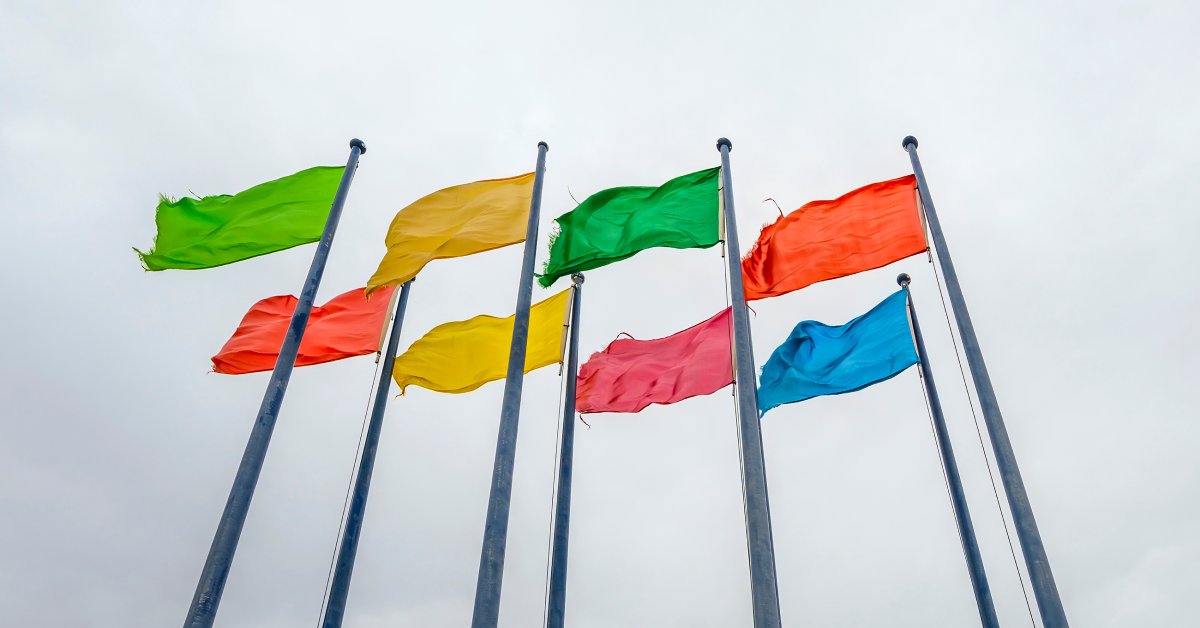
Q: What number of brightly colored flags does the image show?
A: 8